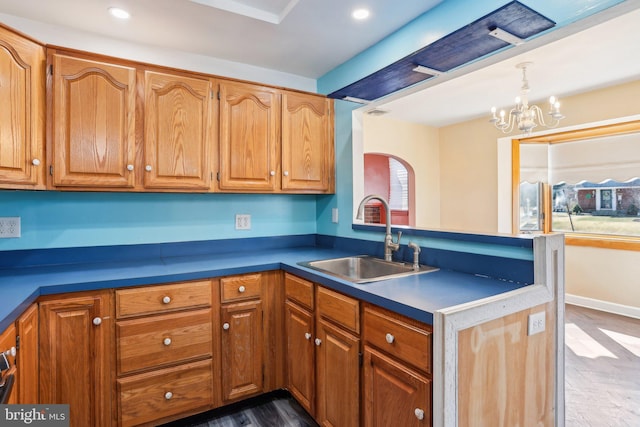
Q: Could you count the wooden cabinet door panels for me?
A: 11